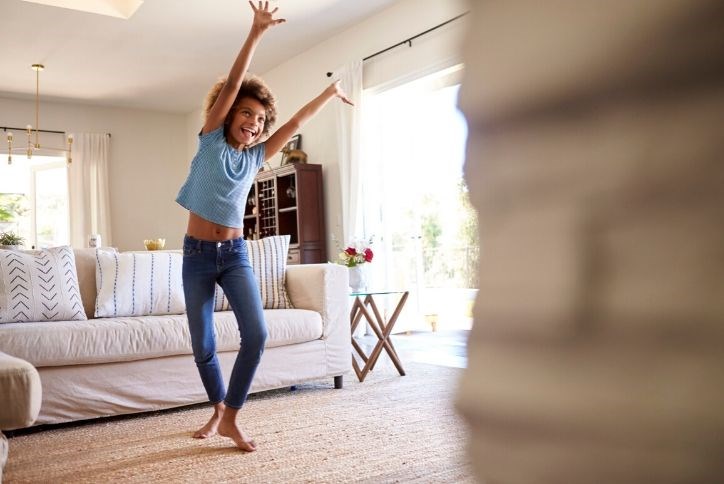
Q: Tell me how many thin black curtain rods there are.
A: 2